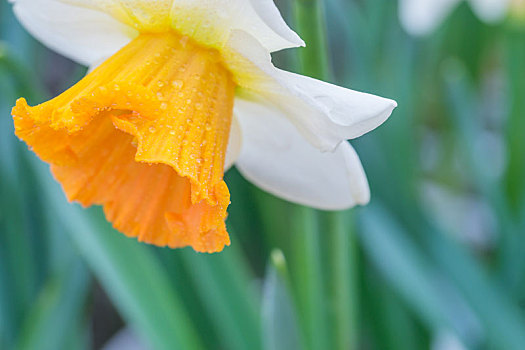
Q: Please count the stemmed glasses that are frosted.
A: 0